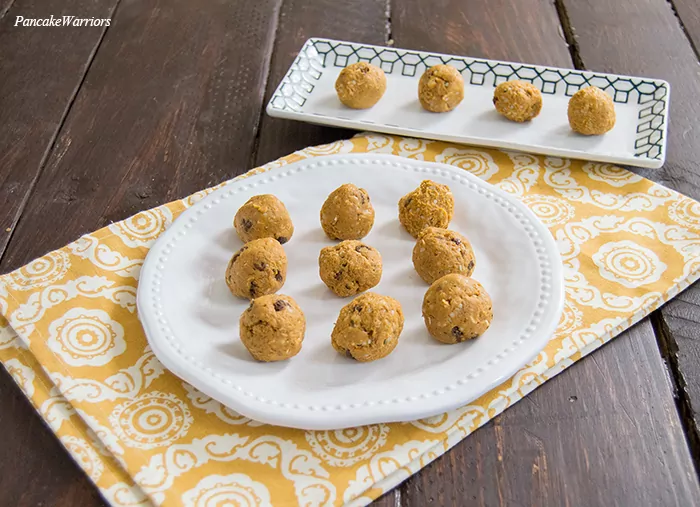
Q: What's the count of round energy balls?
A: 13